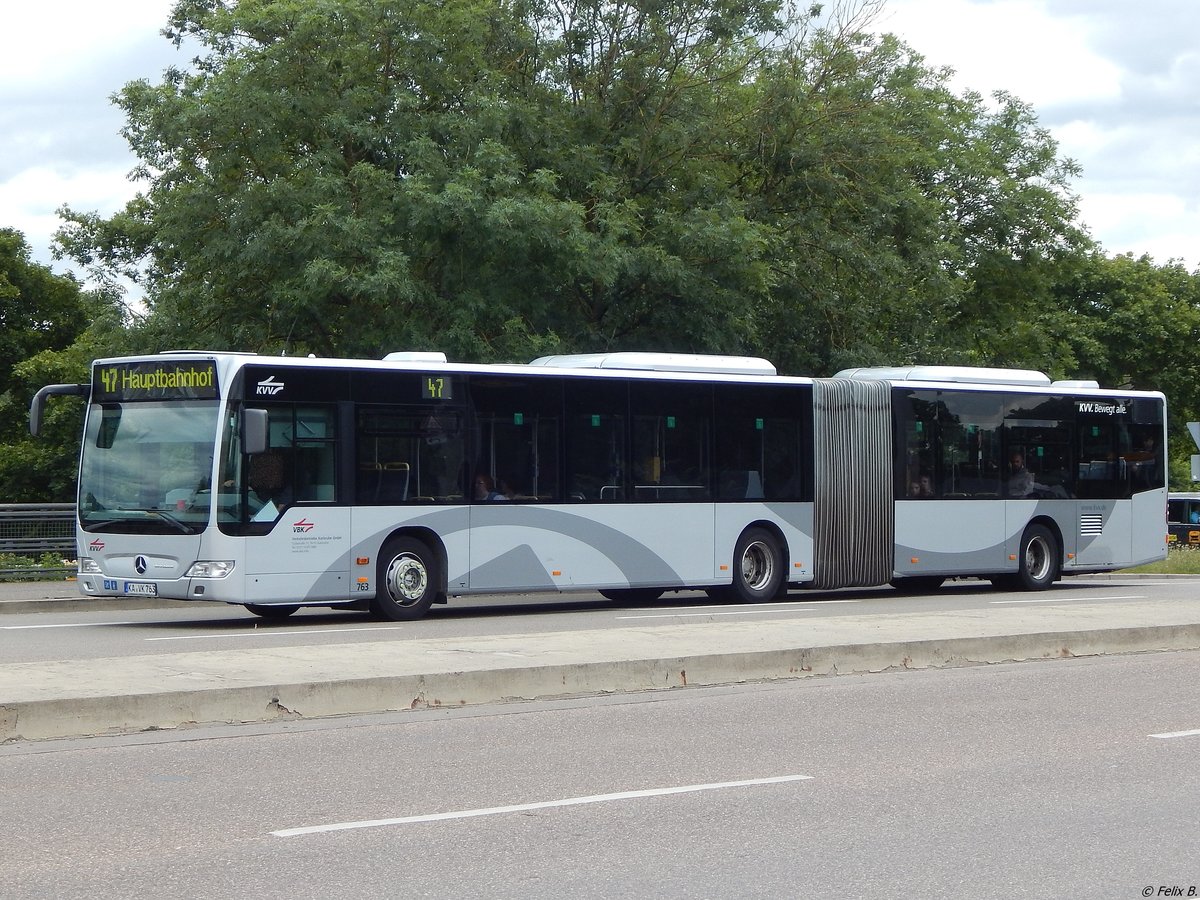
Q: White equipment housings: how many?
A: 4